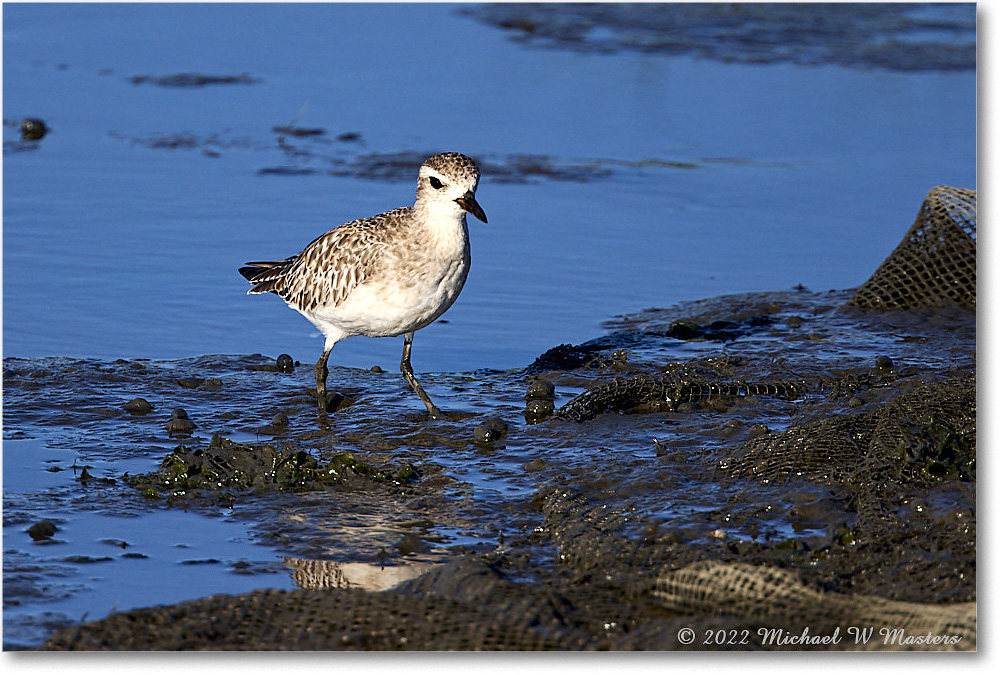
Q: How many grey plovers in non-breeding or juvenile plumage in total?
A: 1